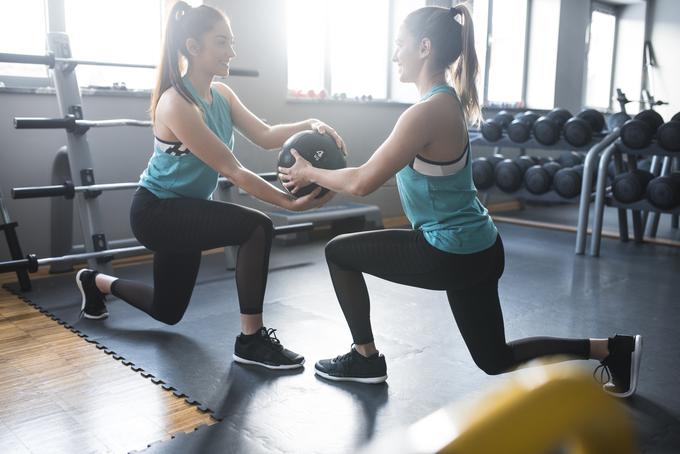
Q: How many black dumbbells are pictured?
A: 12